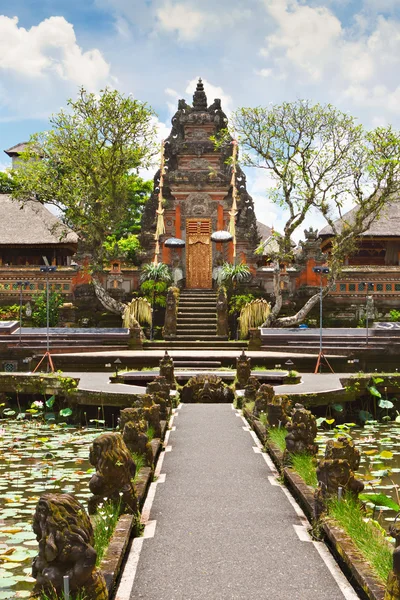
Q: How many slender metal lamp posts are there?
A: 4